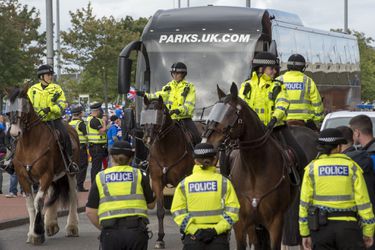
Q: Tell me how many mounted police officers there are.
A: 4